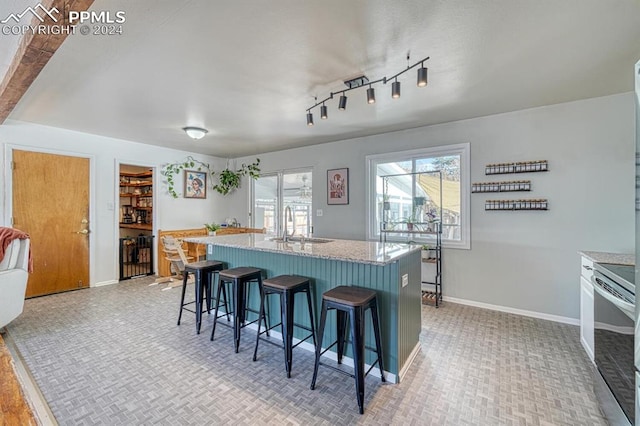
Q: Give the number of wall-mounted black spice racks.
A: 3